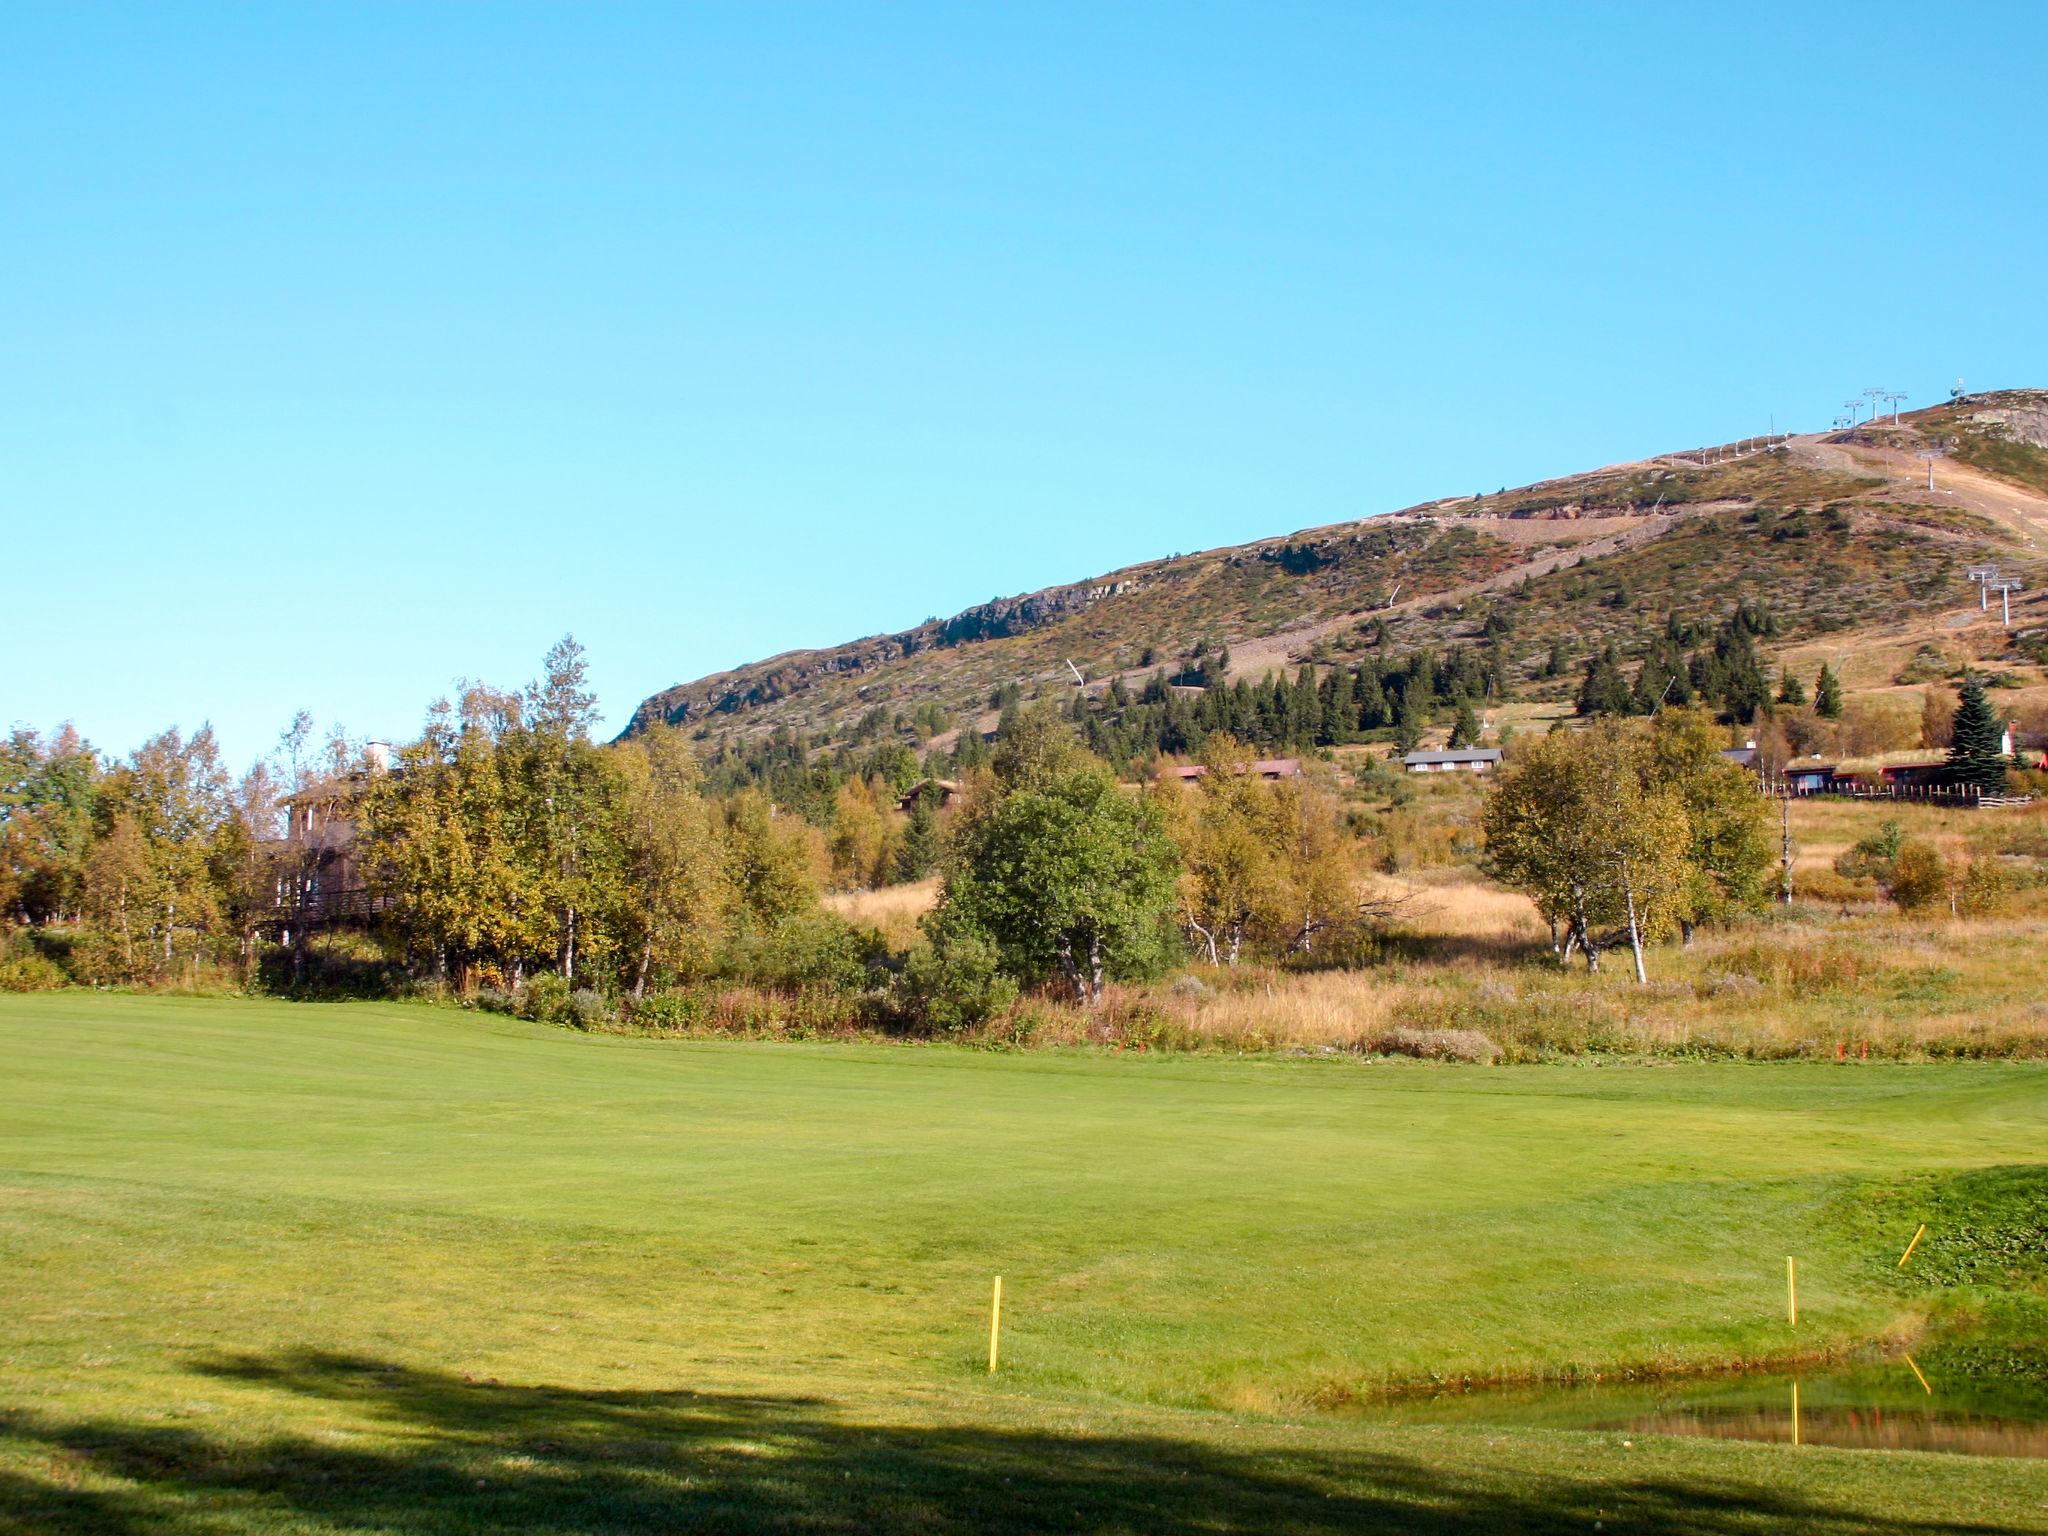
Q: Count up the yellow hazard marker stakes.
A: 3